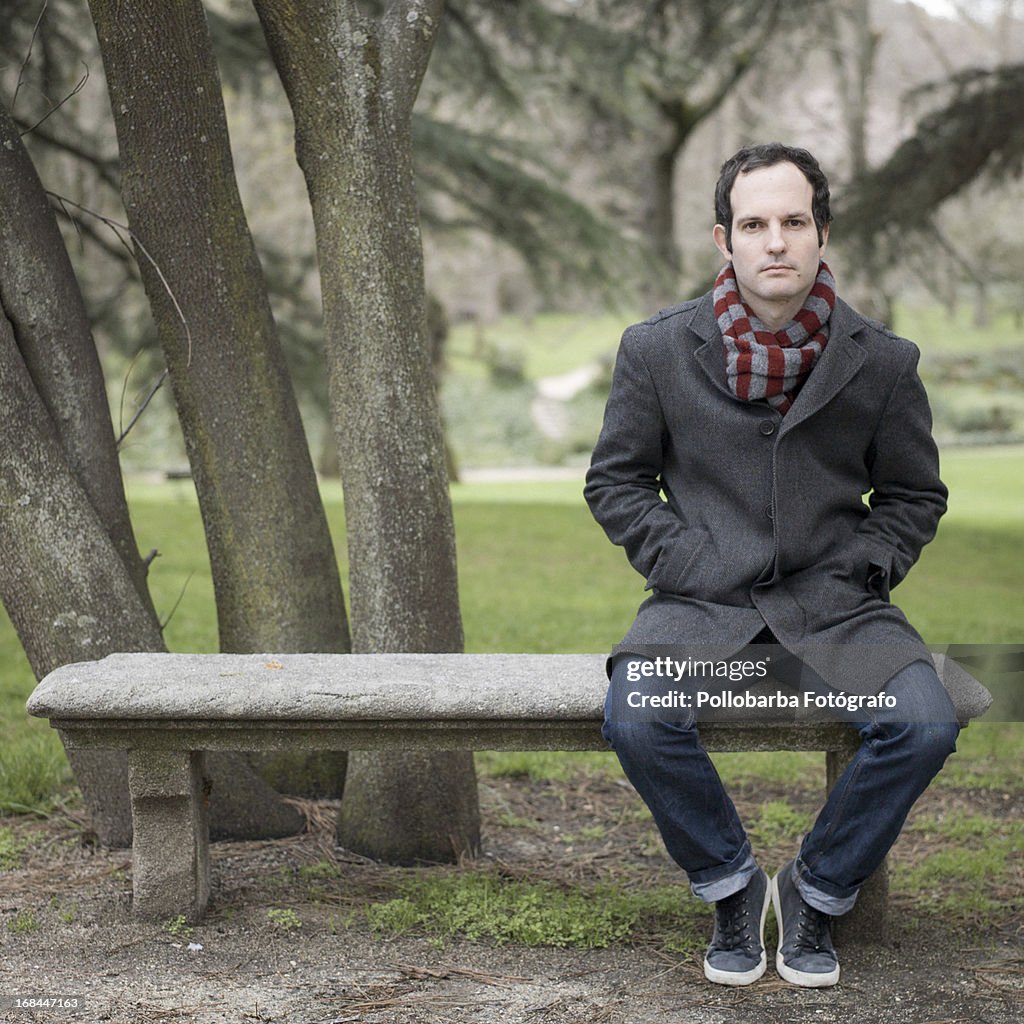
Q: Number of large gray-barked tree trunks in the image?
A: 4